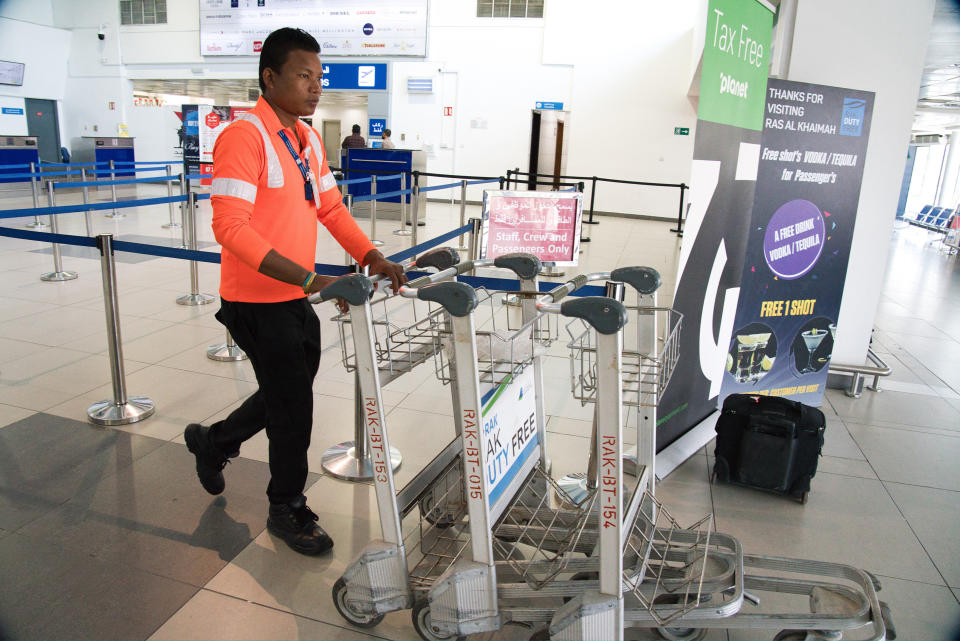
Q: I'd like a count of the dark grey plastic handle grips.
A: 6